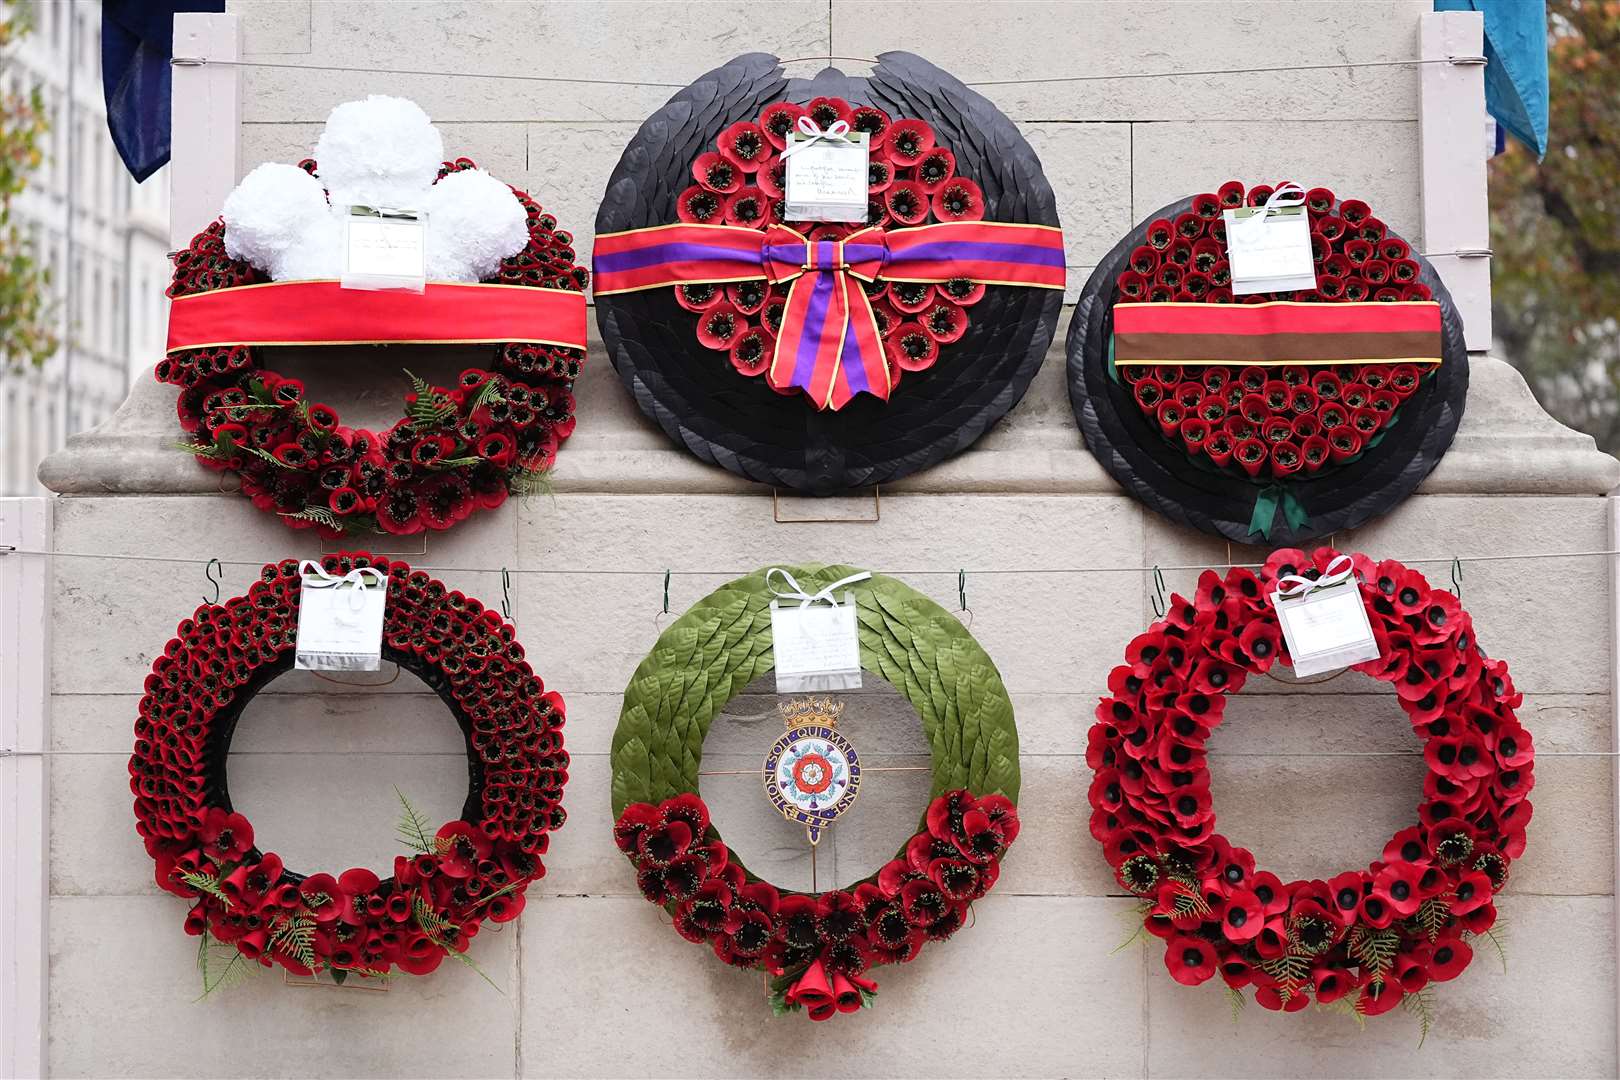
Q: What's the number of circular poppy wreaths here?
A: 6